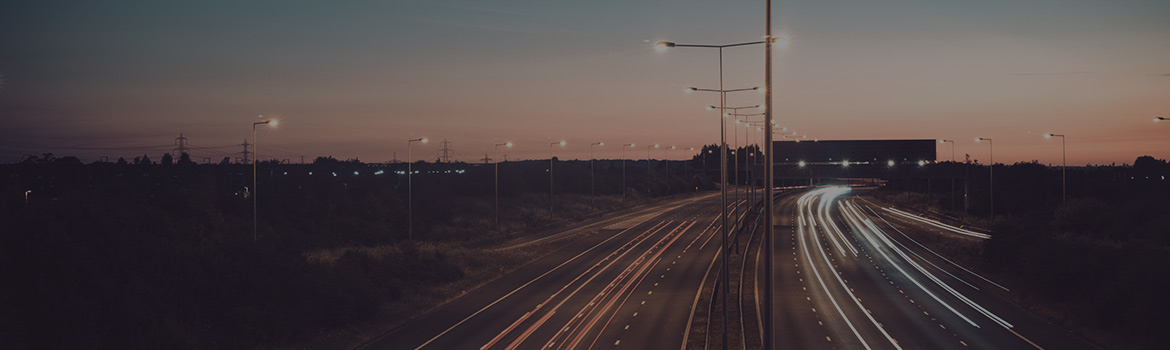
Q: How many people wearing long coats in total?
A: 0